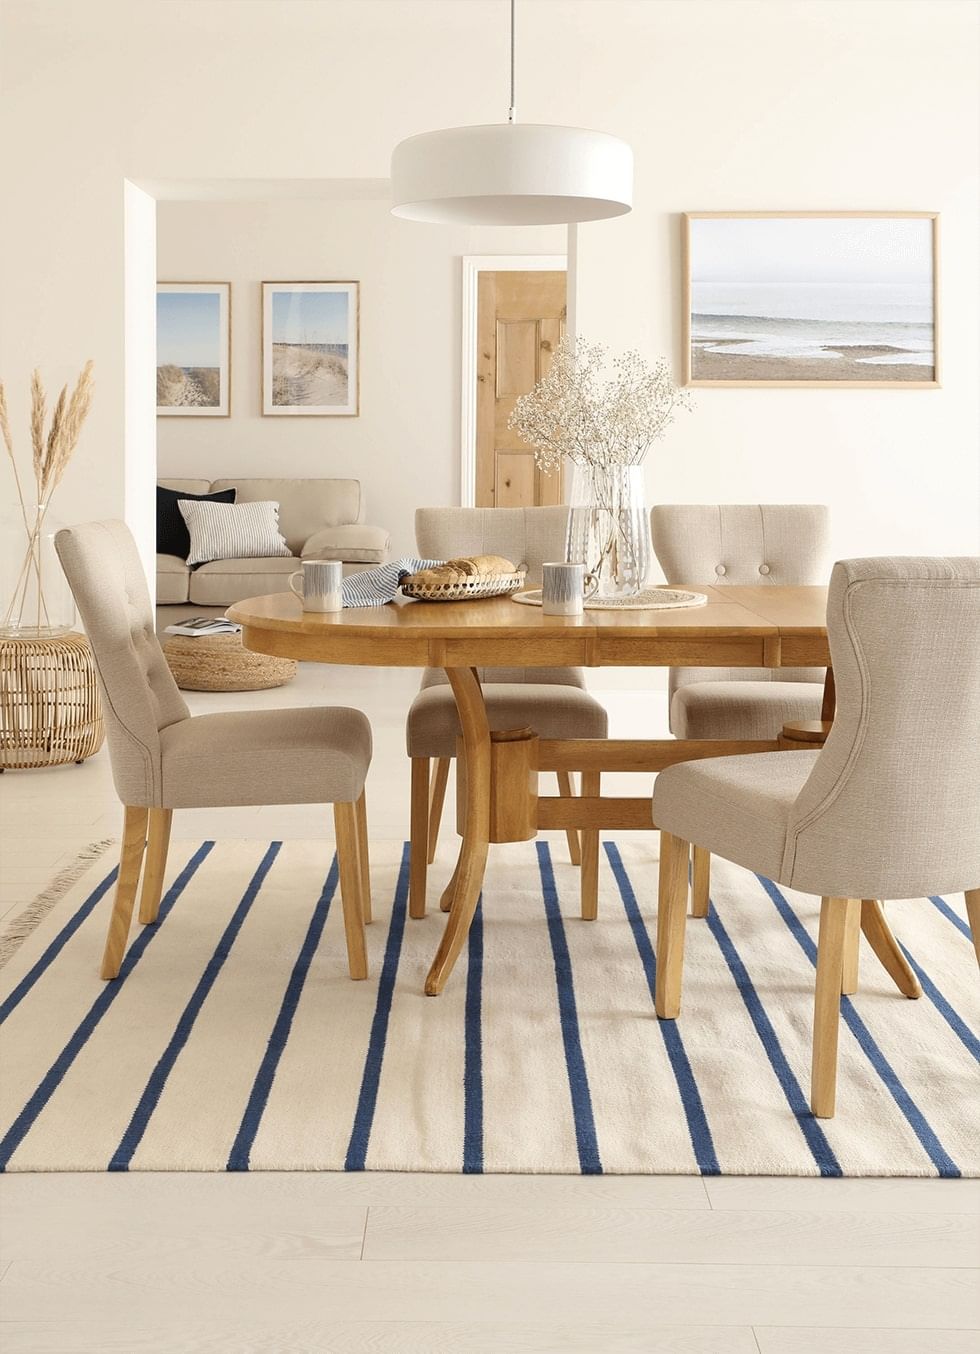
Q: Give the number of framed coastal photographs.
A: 3